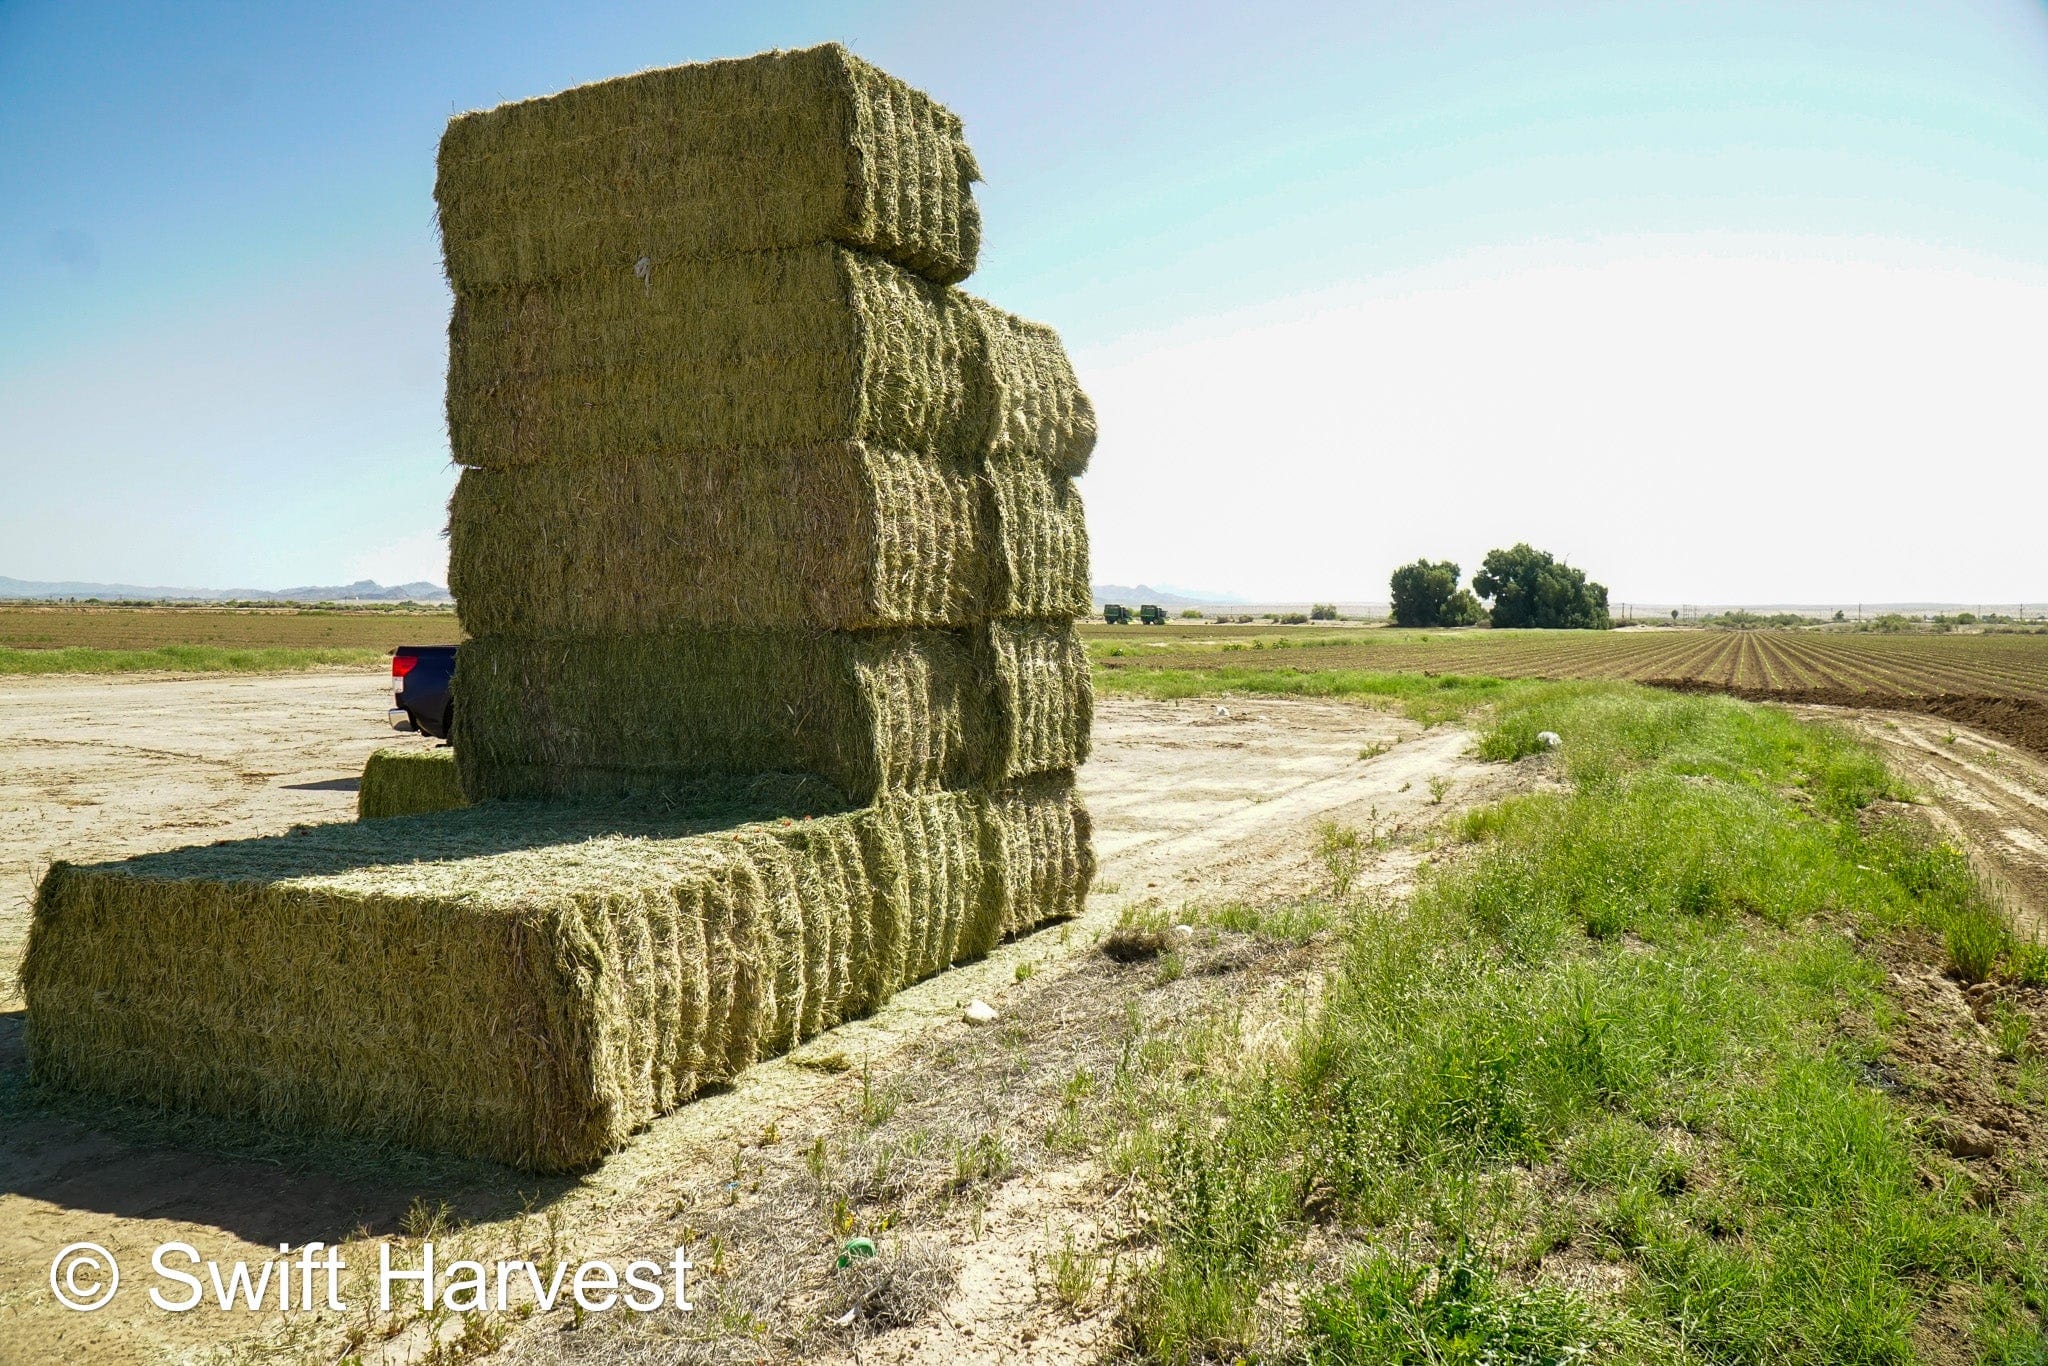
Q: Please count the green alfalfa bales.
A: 12